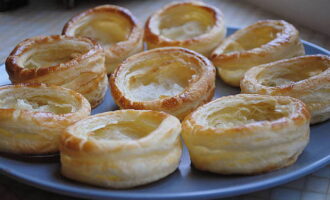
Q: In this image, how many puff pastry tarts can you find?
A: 9